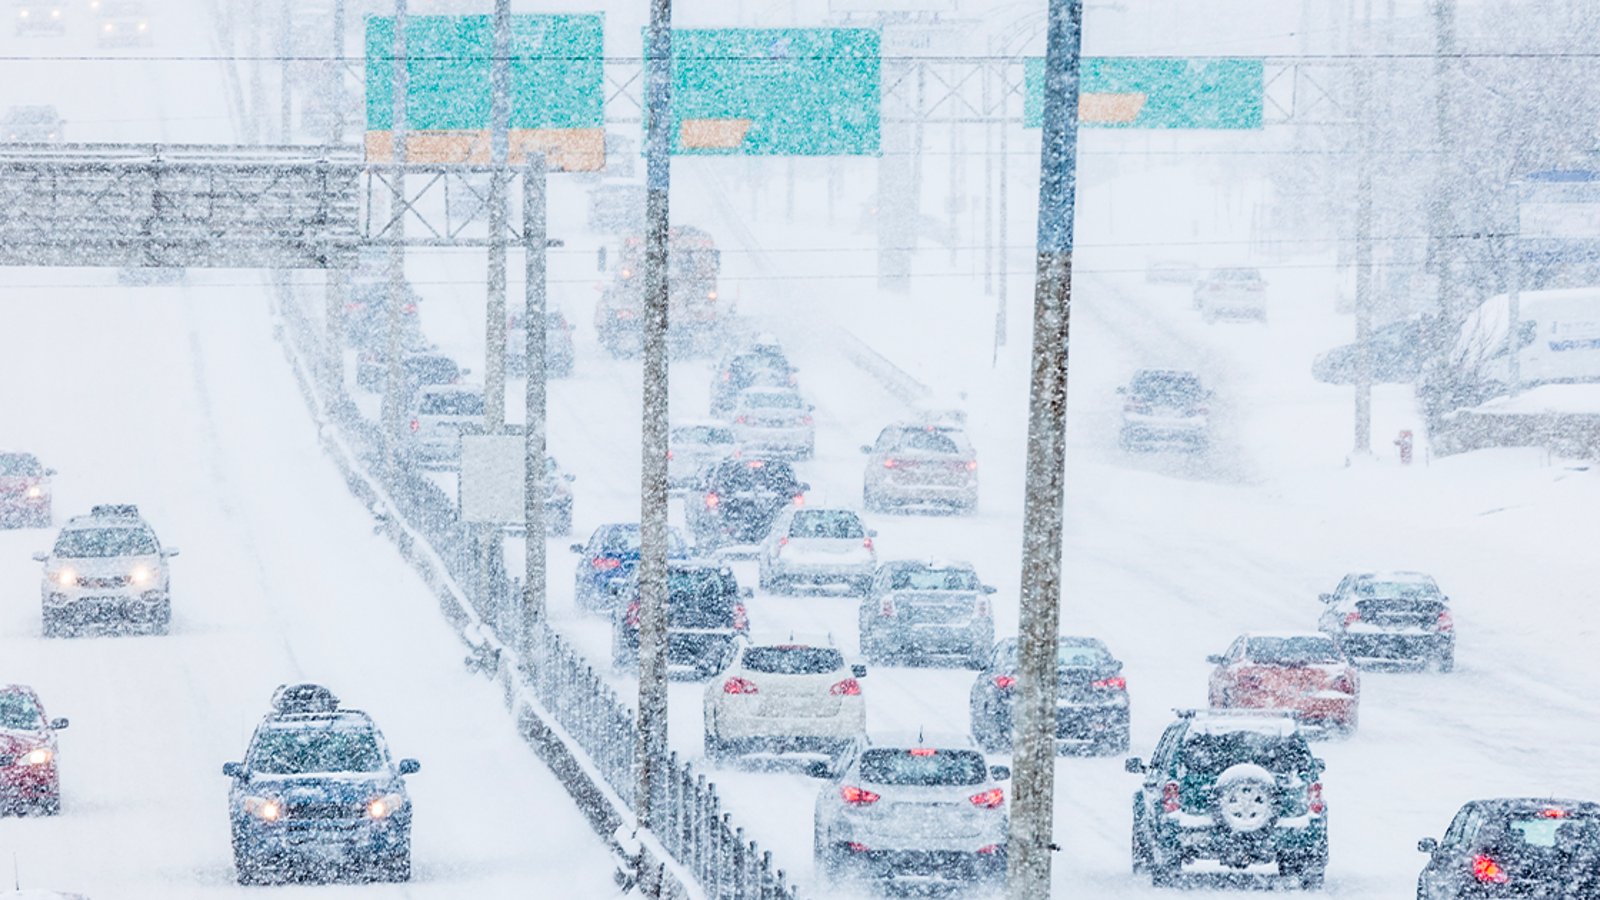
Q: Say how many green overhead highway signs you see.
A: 3